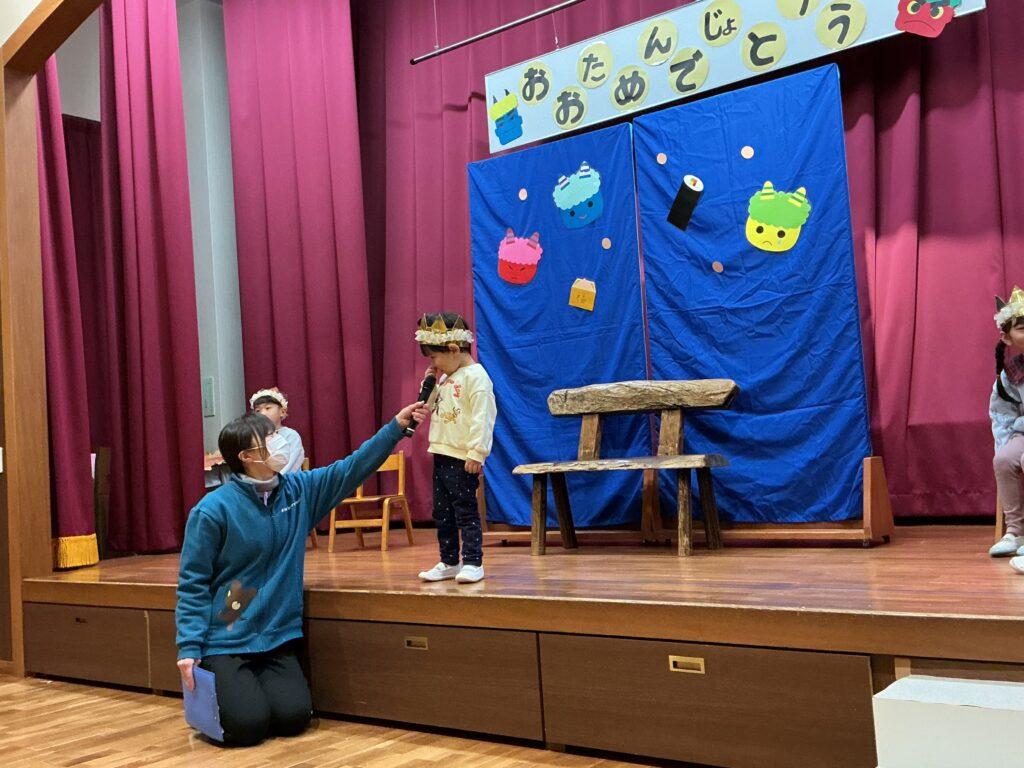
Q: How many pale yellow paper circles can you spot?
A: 10